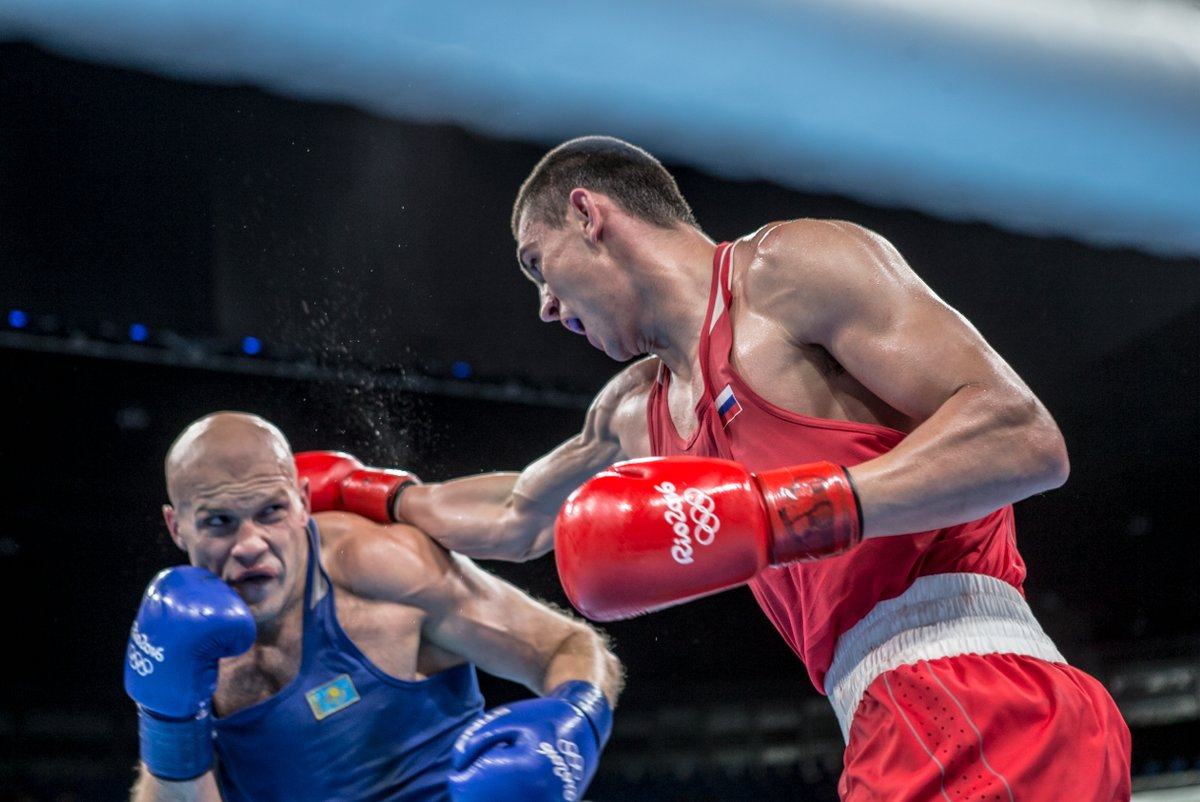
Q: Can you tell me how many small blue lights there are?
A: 4